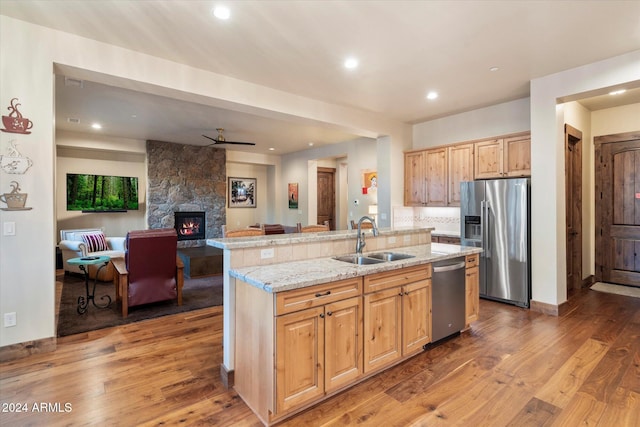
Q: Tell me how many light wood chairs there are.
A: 3